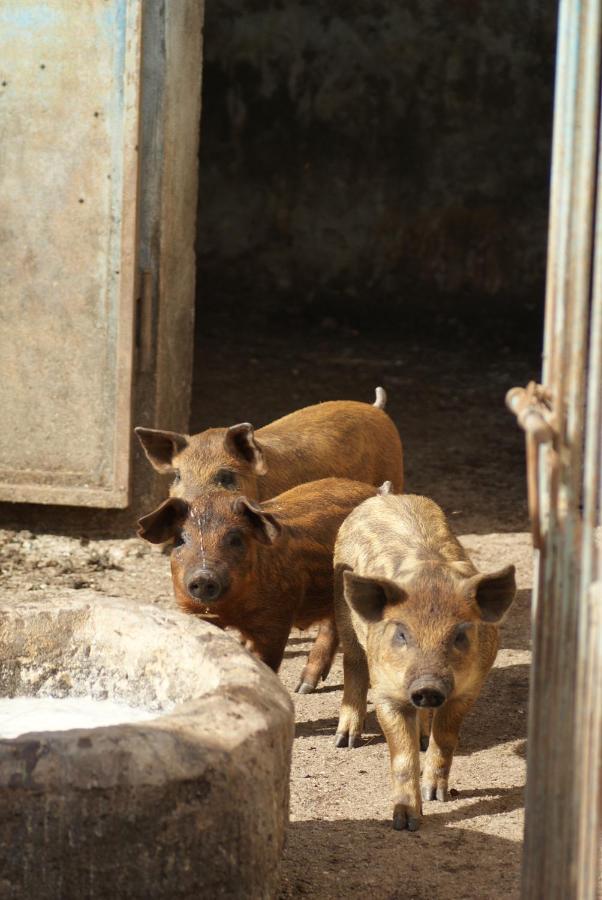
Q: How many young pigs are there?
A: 3